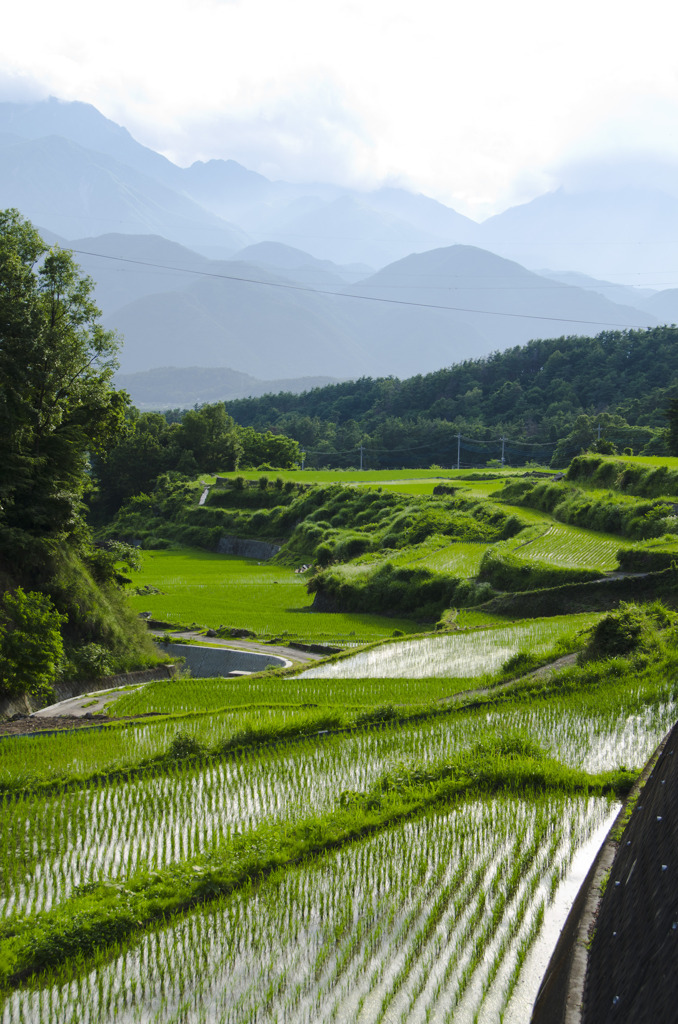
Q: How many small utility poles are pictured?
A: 5